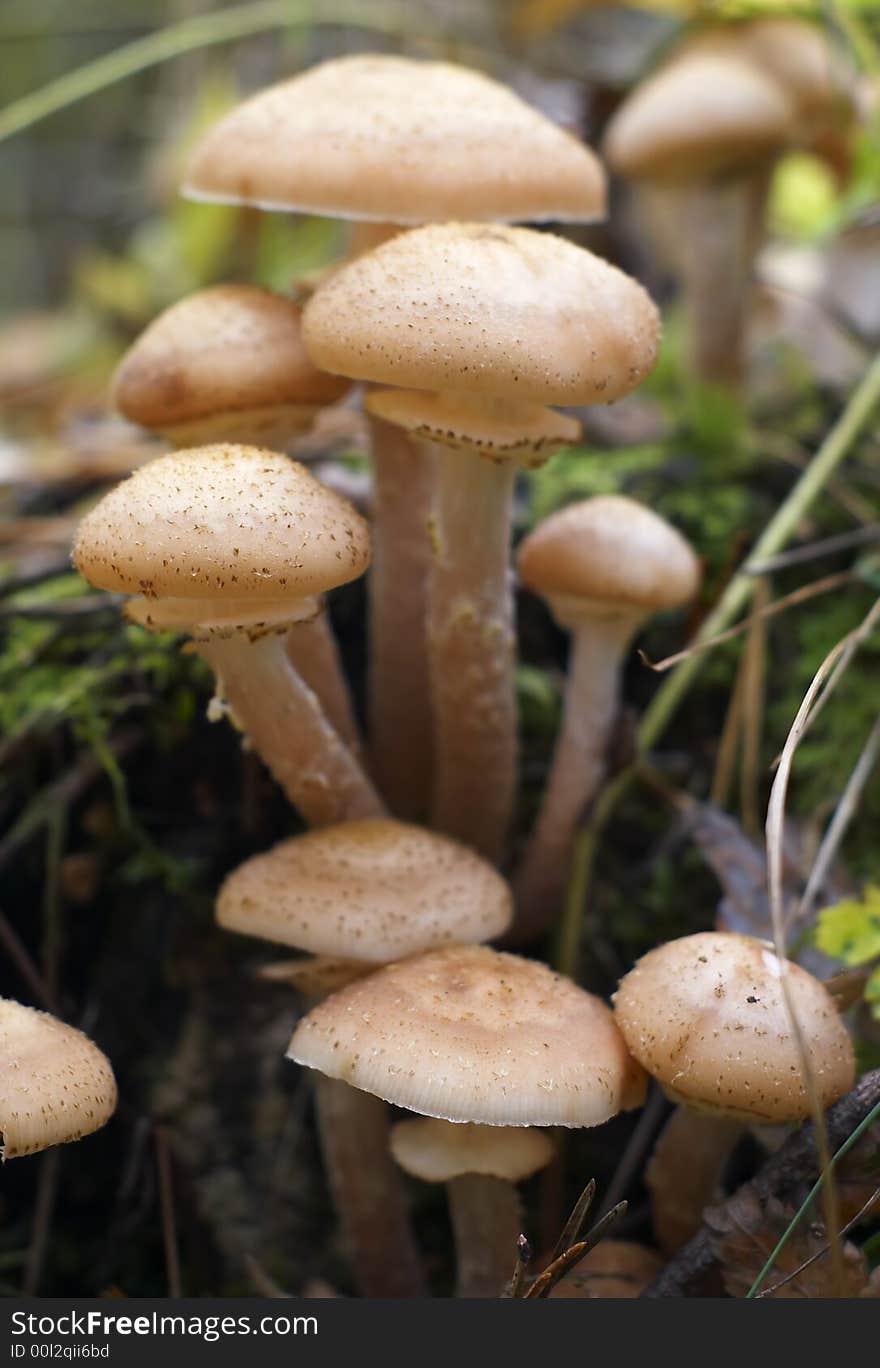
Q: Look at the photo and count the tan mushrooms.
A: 11